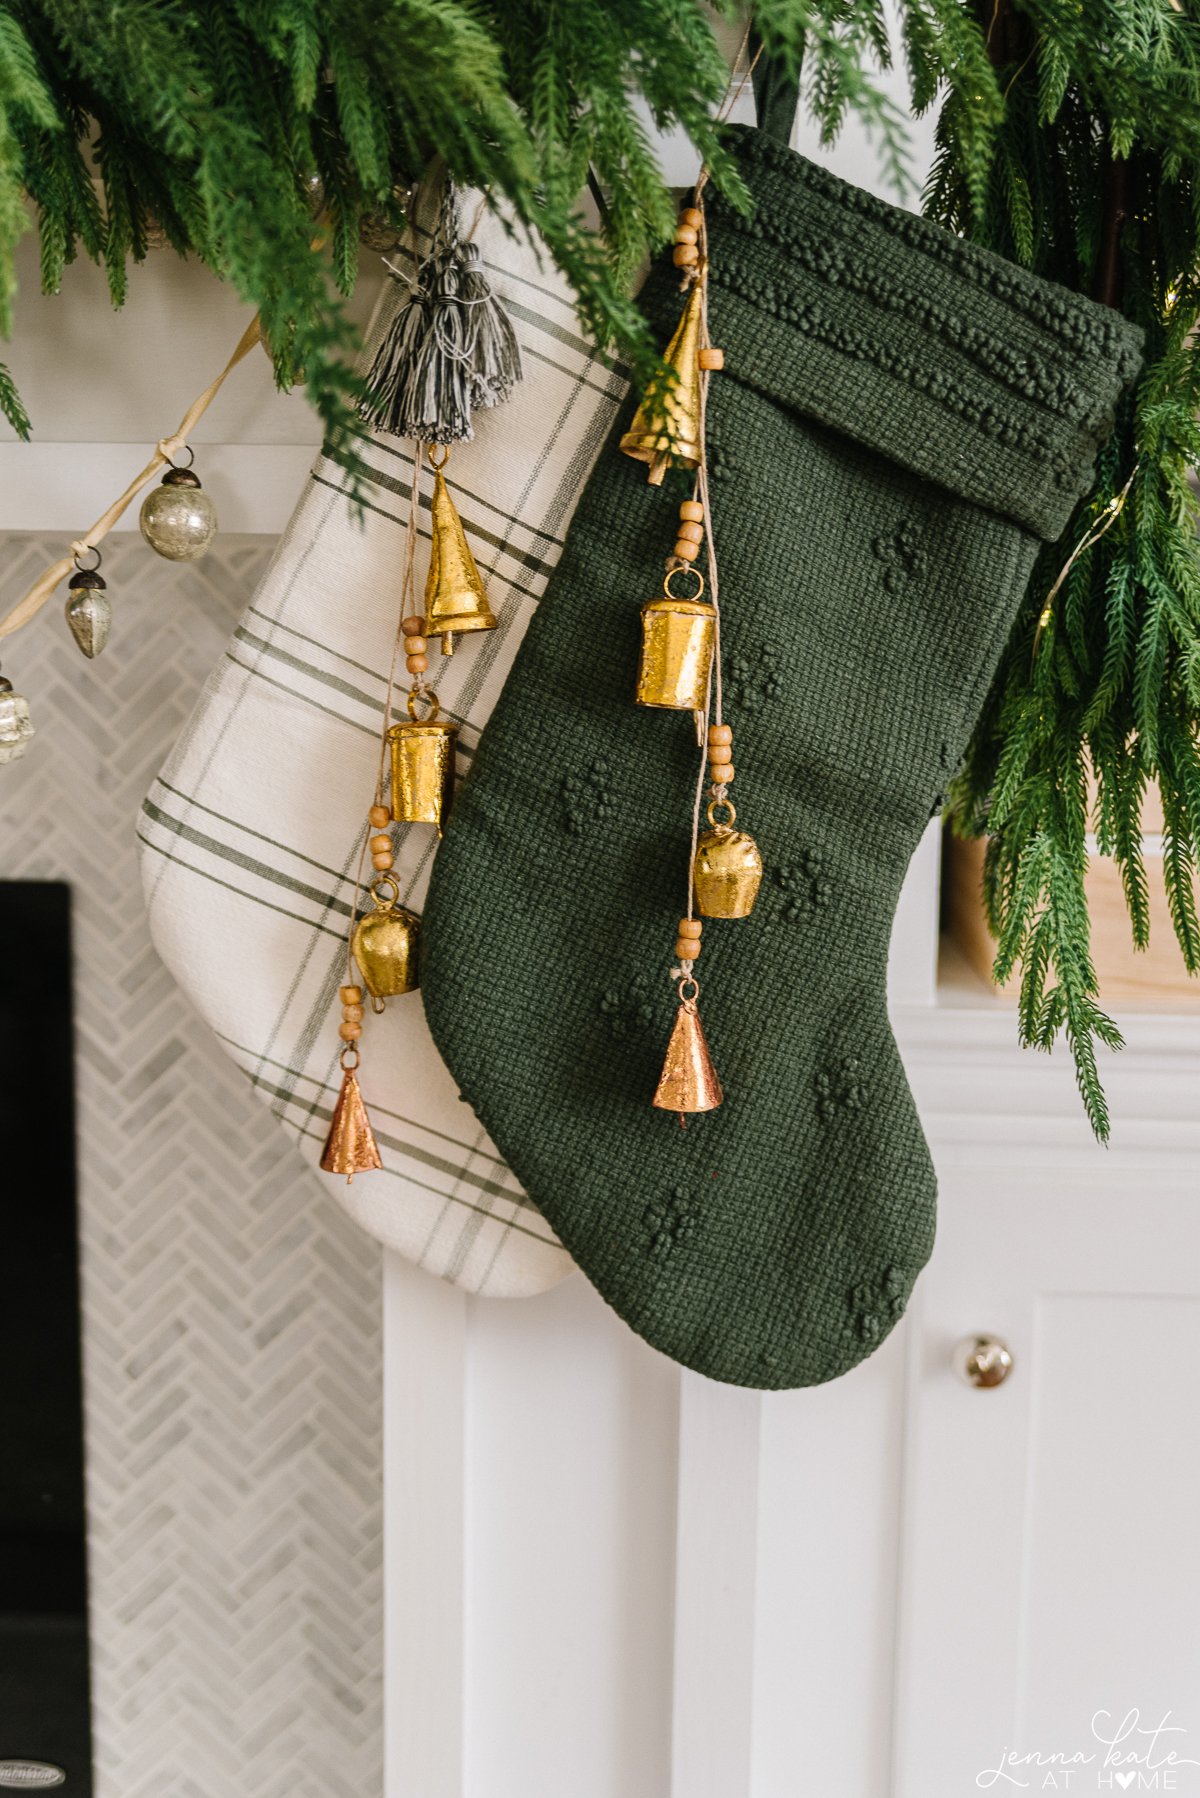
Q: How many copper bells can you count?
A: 2